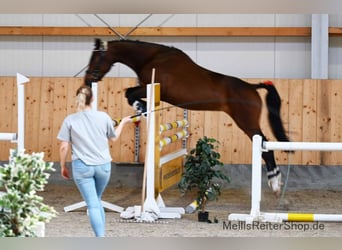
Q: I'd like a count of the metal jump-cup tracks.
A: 2